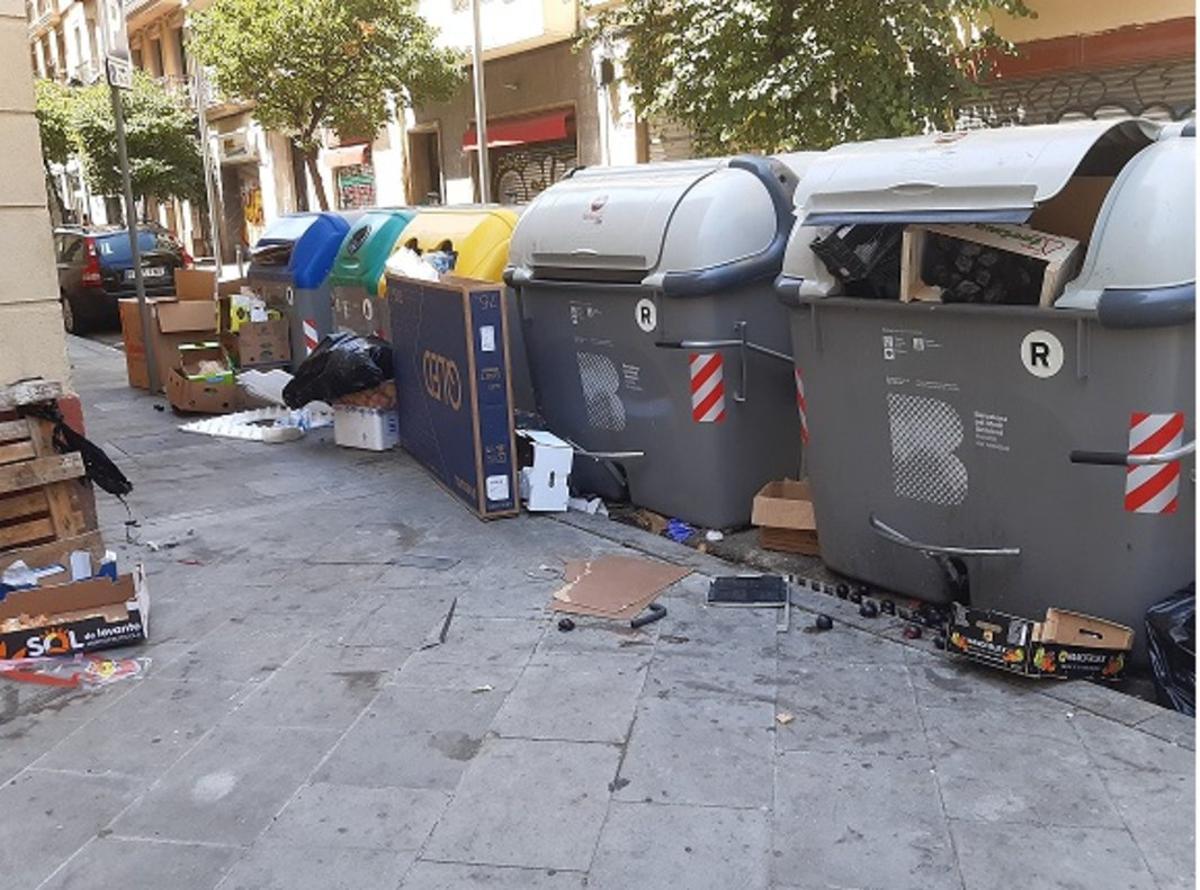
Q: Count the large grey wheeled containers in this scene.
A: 2